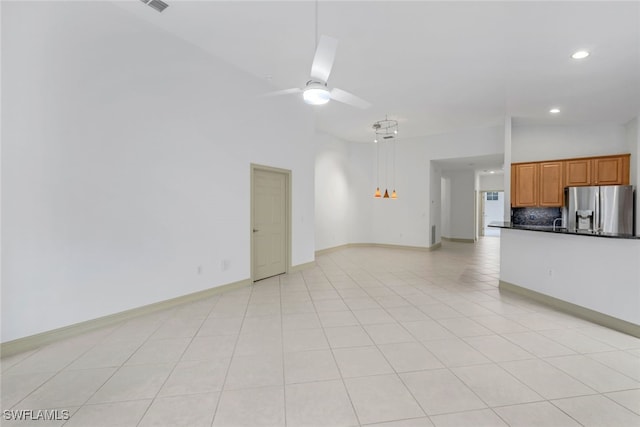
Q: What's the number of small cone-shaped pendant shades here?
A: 3